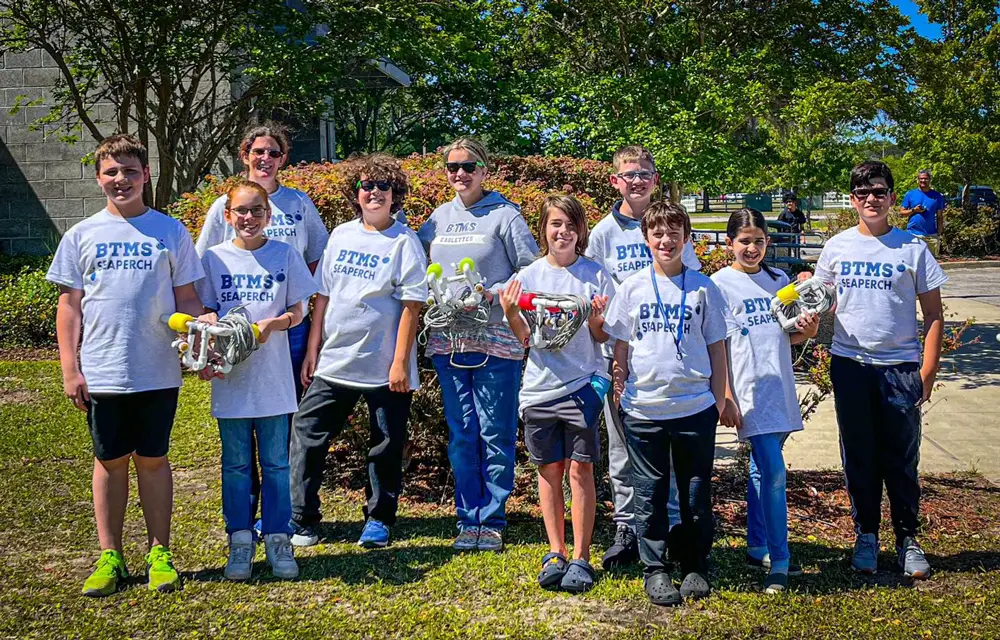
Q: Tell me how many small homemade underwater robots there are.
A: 4